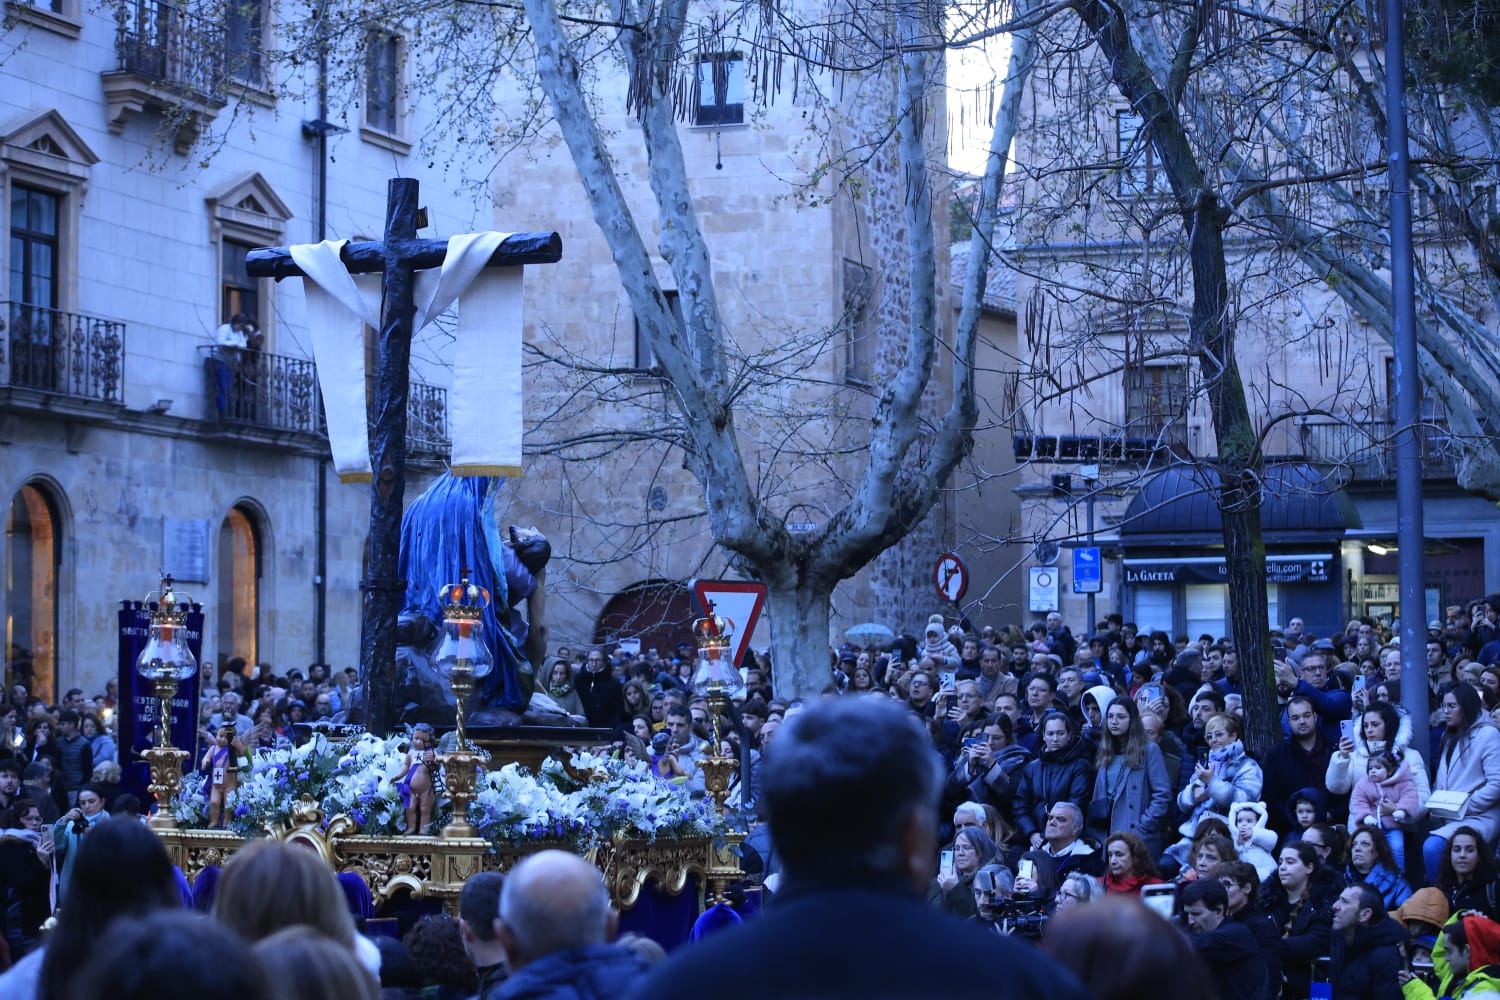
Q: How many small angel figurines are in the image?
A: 3